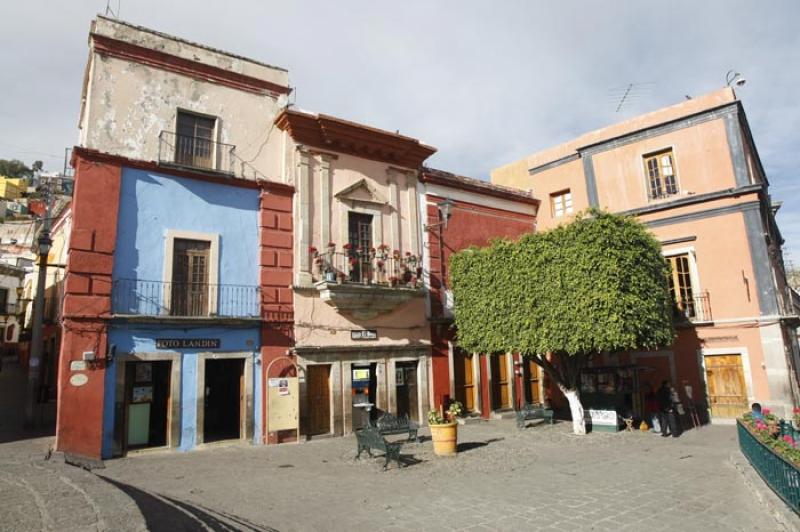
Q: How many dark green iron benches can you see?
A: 3